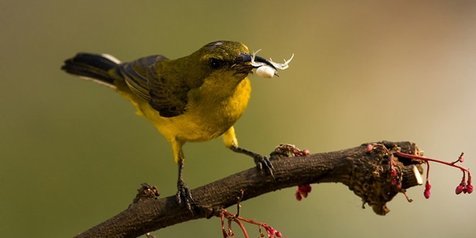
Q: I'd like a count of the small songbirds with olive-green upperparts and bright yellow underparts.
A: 1